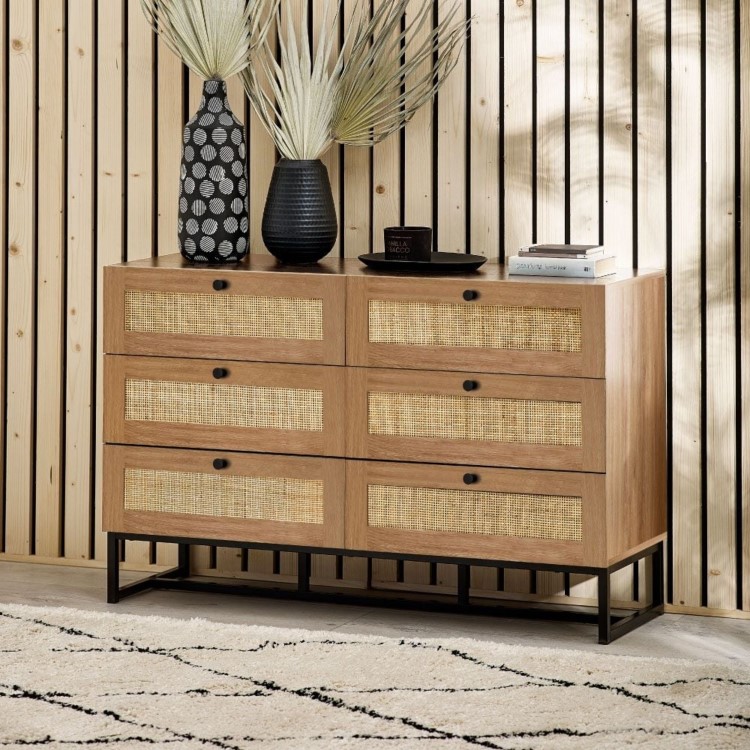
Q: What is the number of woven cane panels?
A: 6